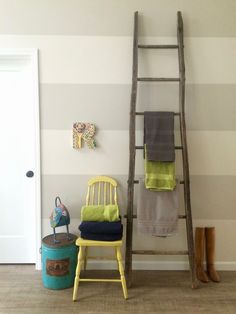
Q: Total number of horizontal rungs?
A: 7